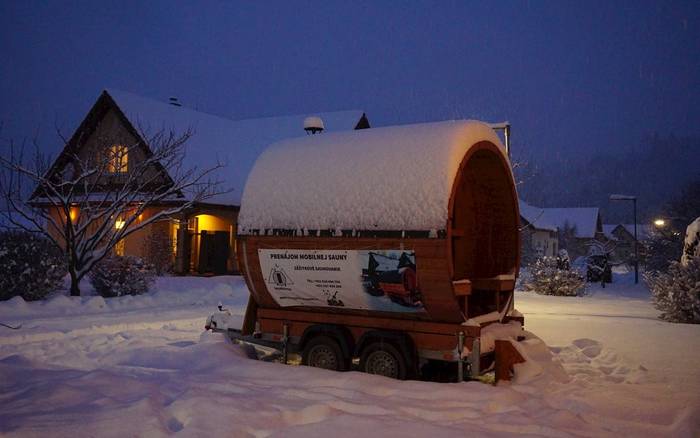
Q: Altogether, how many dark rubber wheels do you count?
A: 2